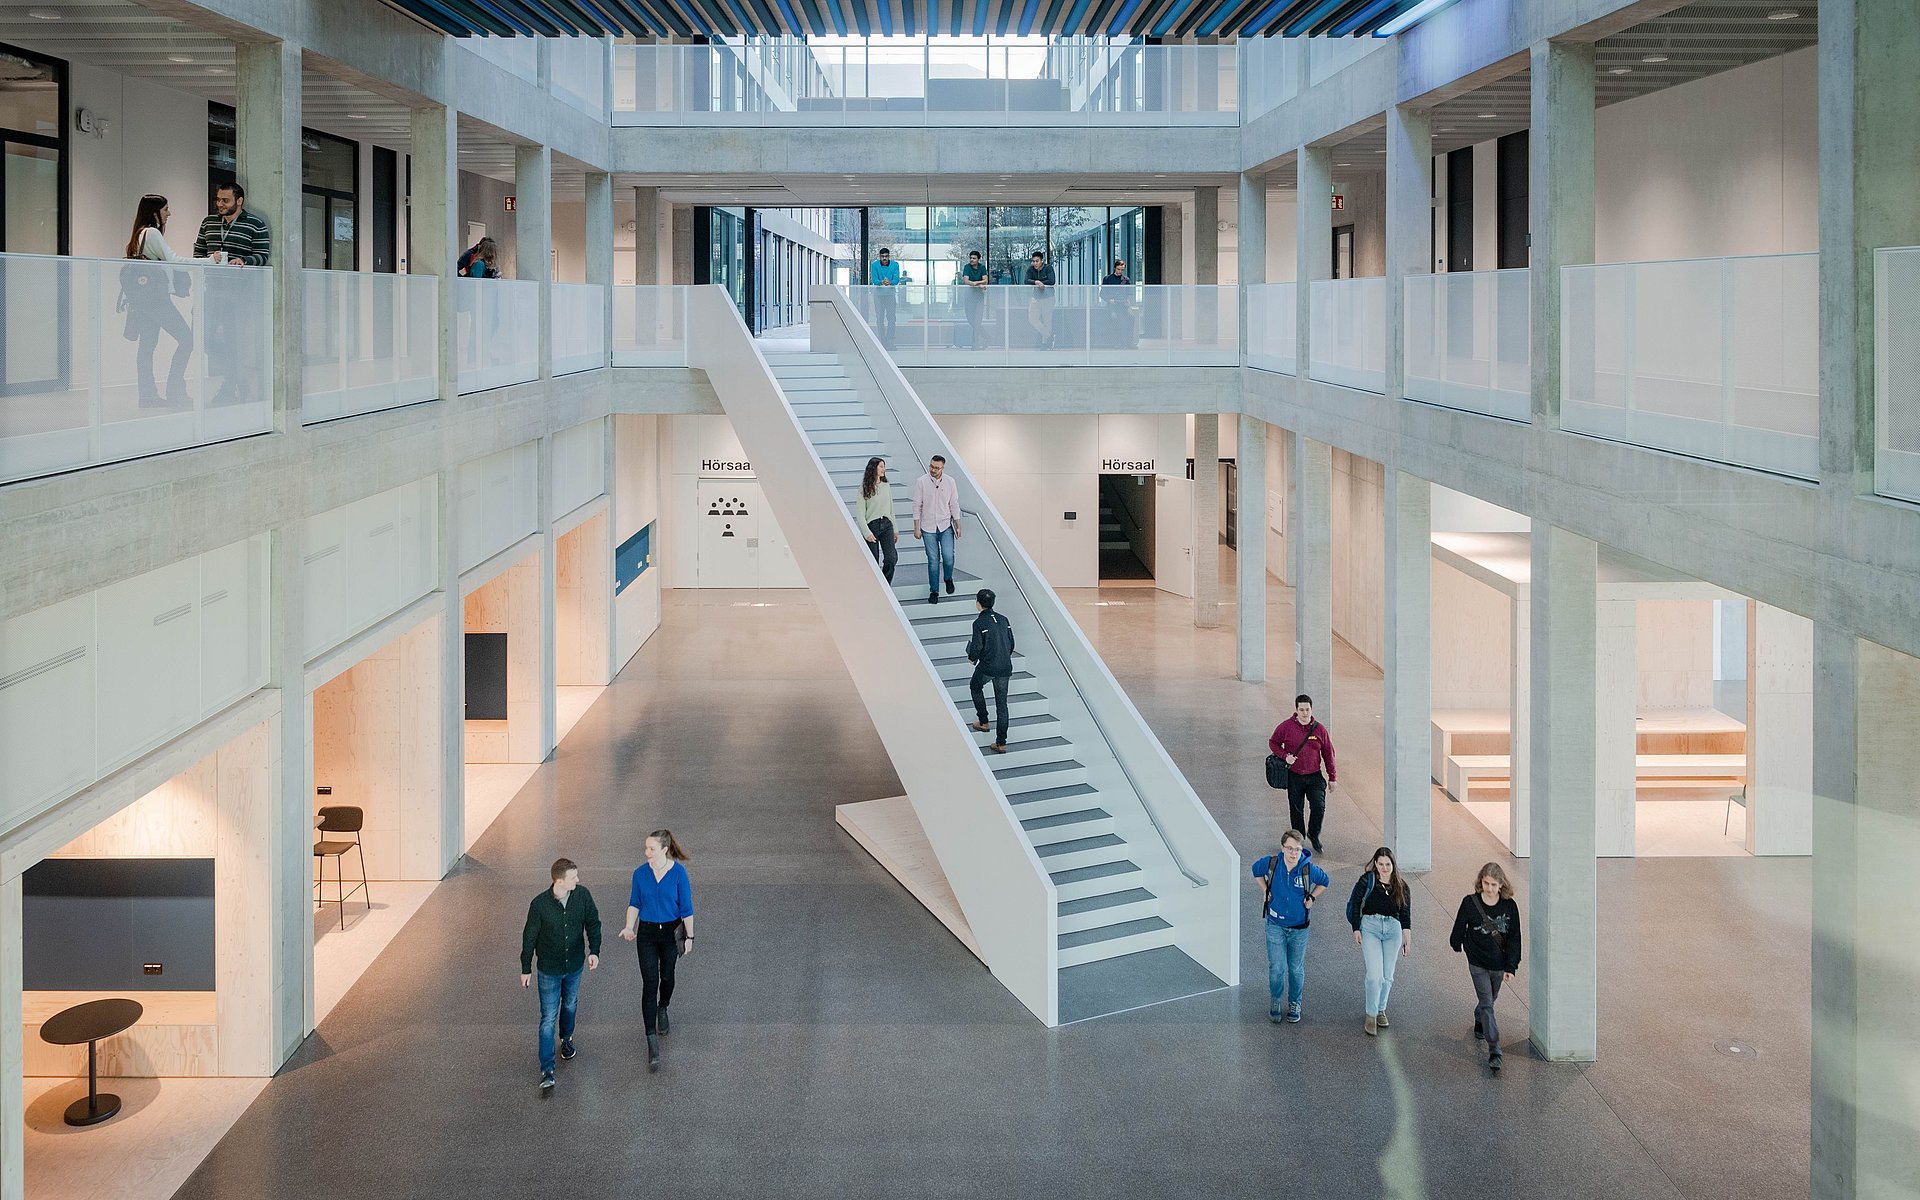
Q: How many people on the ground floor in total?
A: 6